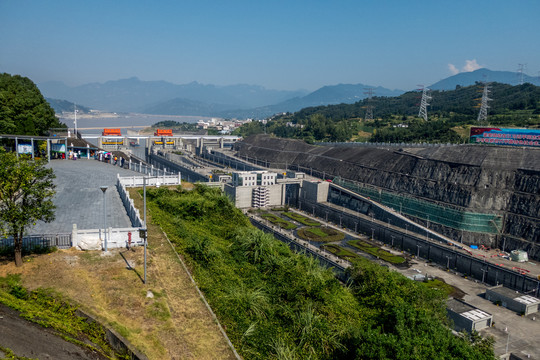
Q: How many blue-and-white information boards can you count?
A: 2